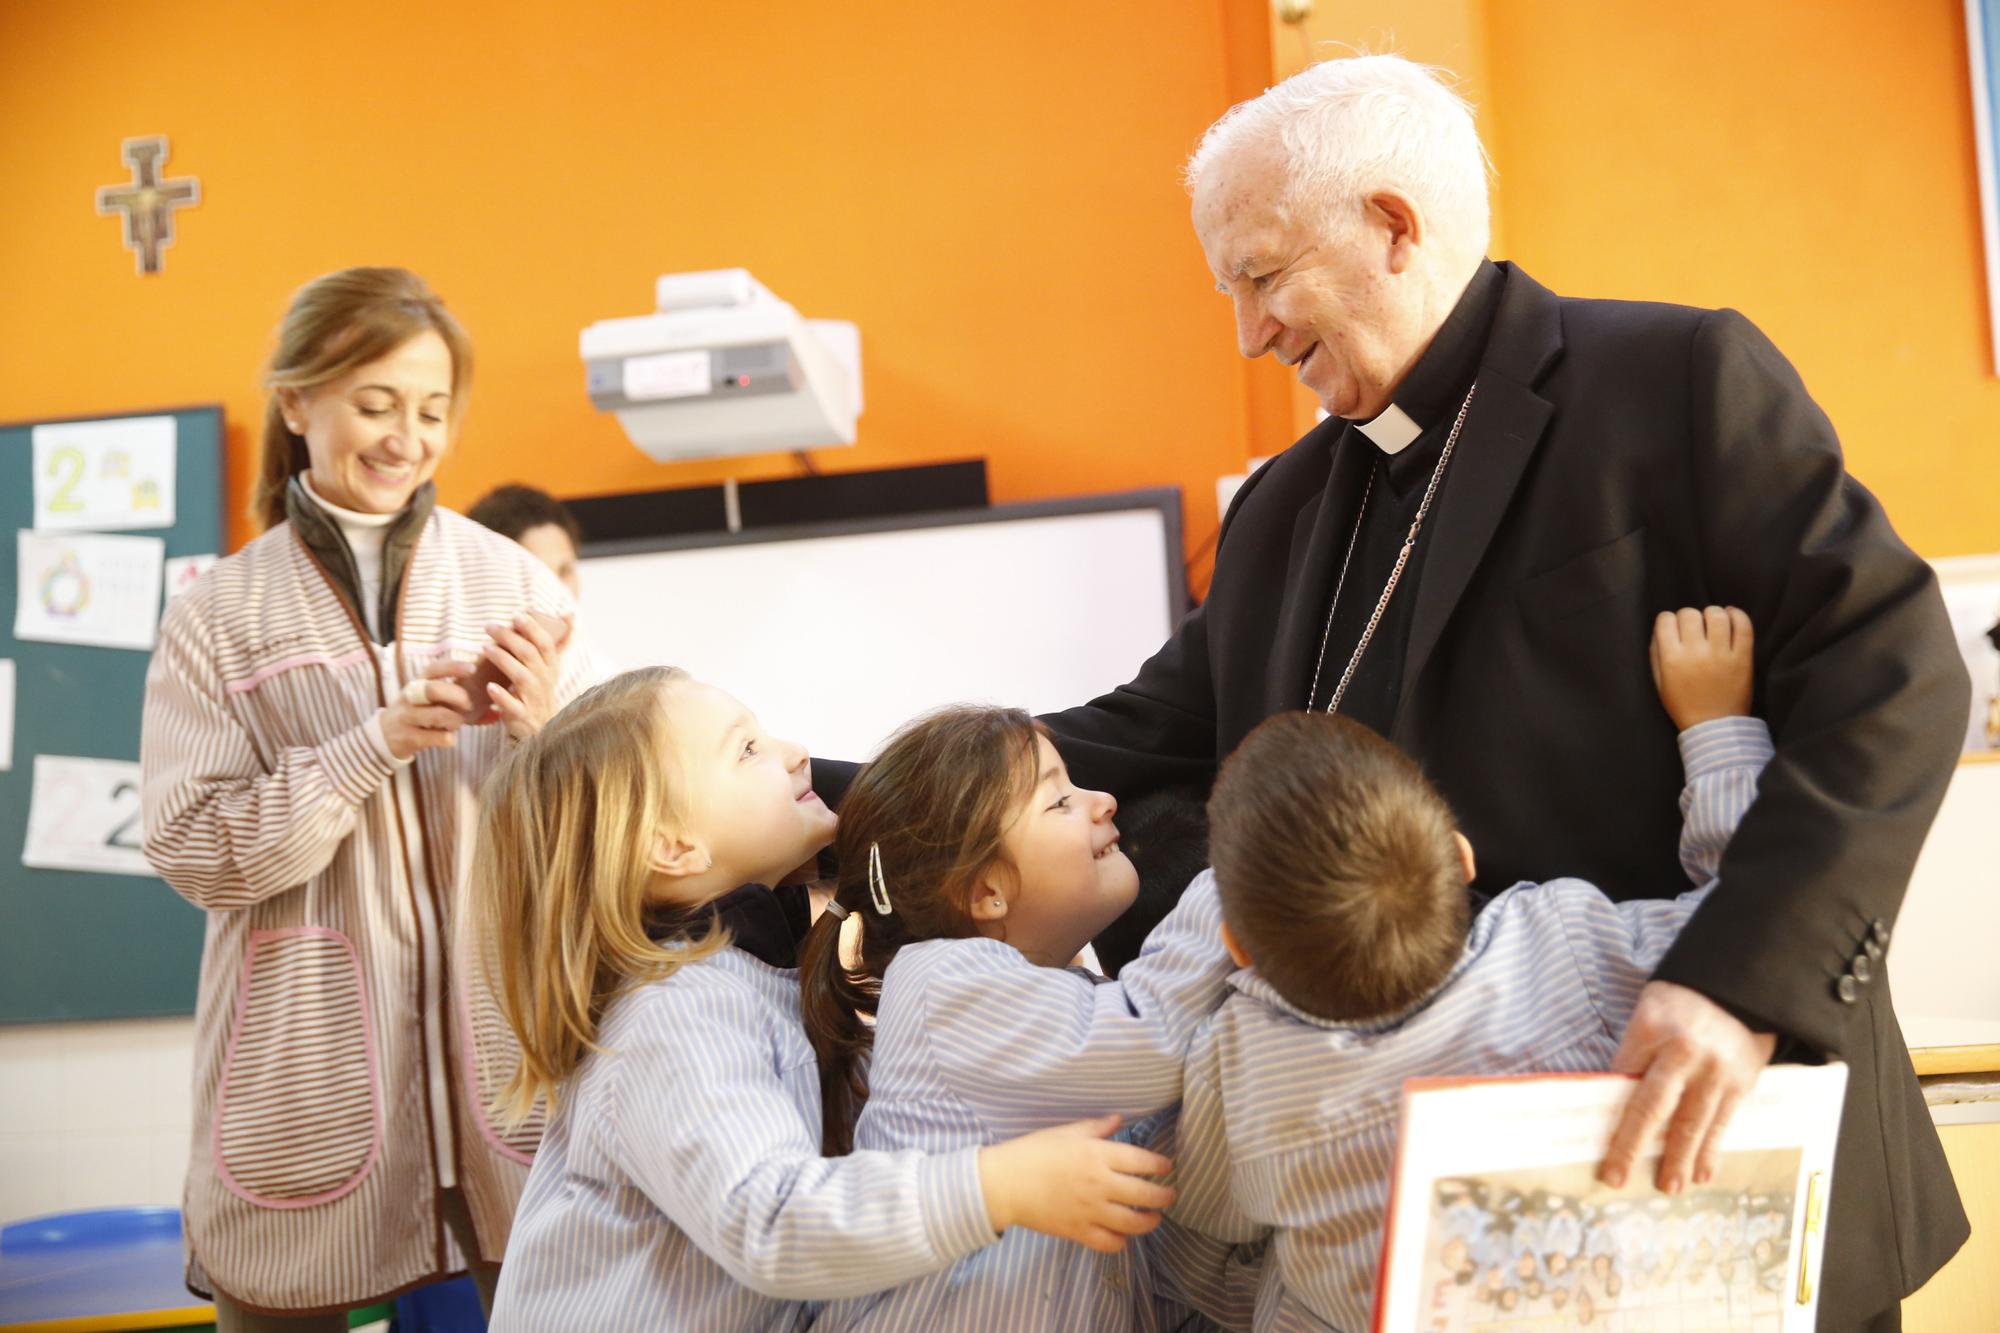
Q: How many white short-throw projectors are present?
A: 1